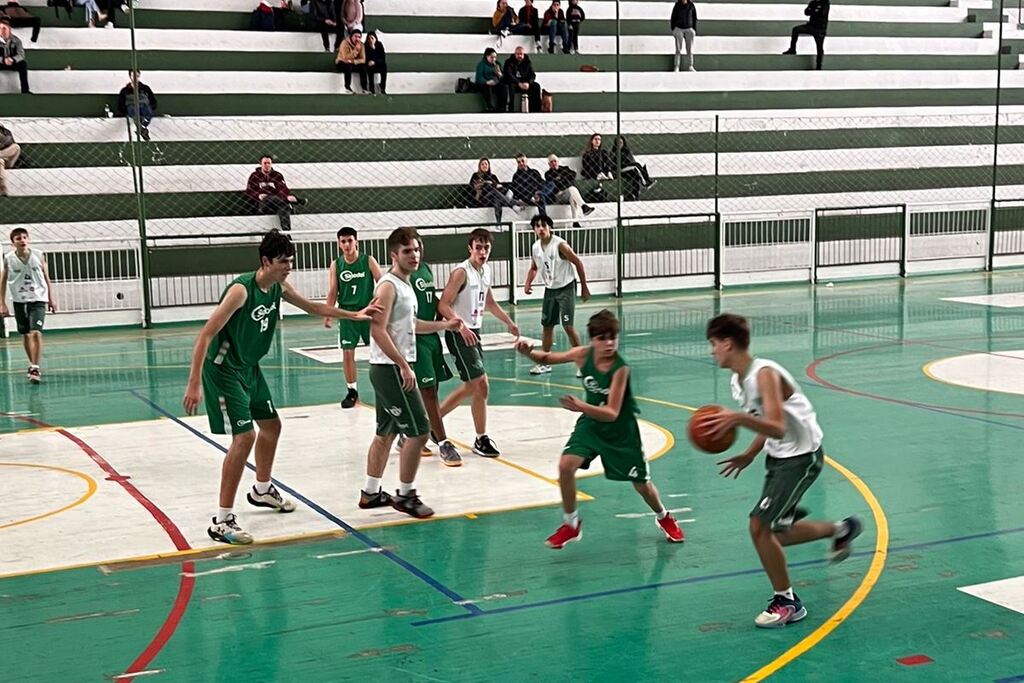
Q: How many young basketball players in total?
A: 9